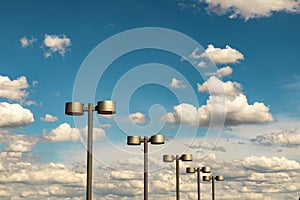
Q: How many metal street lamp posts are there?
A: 5